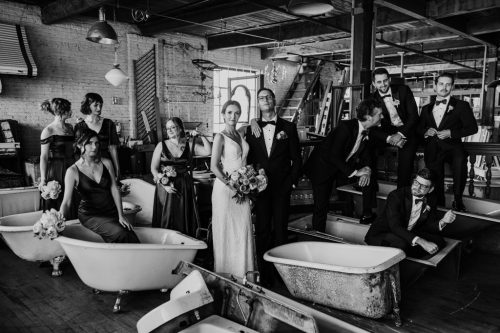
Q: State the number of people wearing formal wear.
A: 10